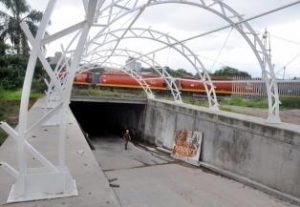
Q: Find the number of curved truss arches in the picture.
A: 5